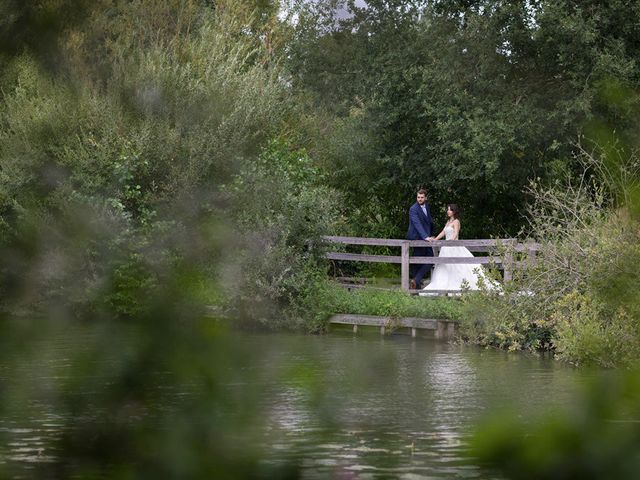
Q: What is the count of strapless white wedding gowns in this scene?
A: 1